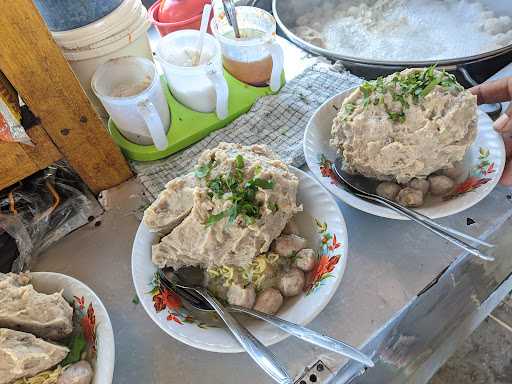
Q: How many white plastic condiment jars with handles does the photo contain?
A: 3